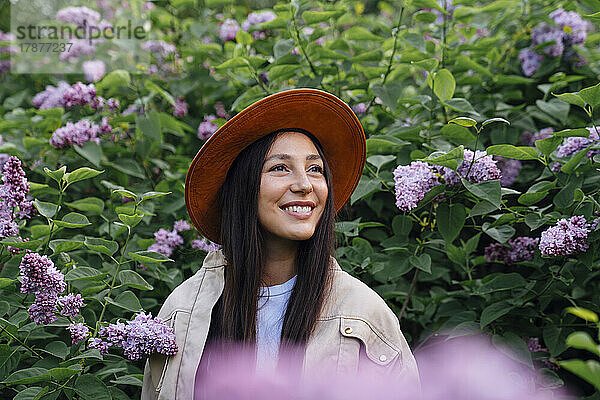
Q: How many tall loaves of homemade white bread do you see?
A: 0